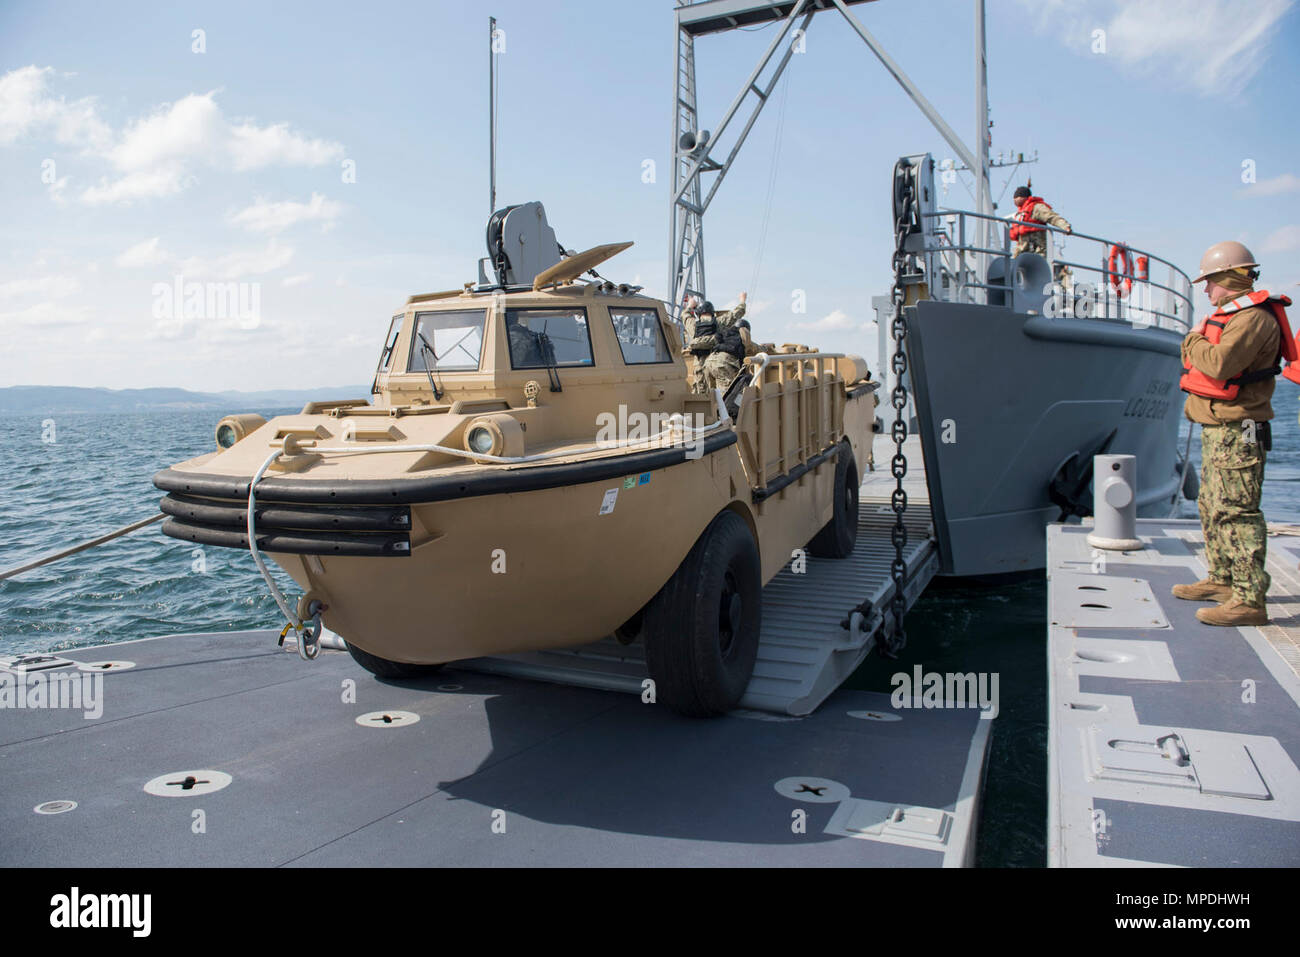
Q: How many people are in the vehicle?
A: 3